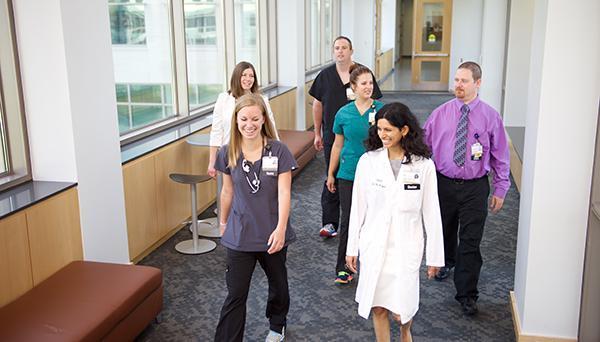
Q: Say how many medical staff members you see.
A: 6